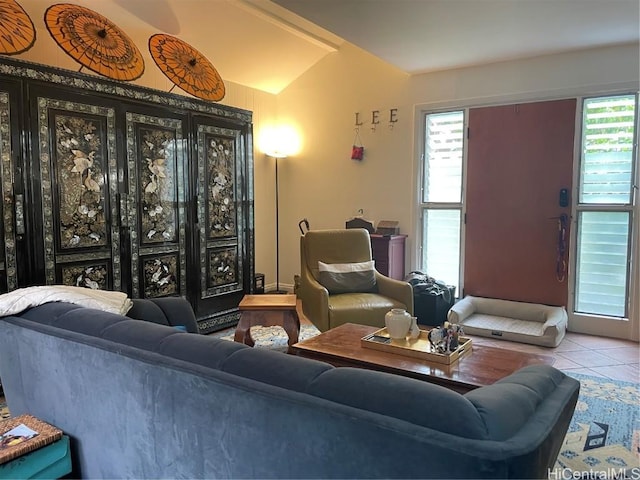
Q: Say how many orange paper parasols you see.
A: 3